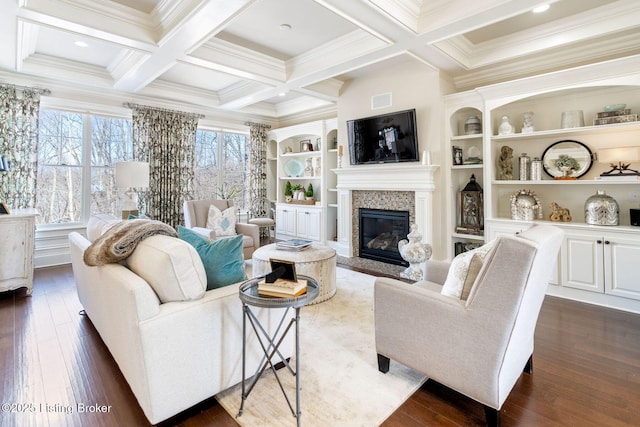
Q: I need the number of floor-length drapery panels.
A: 3